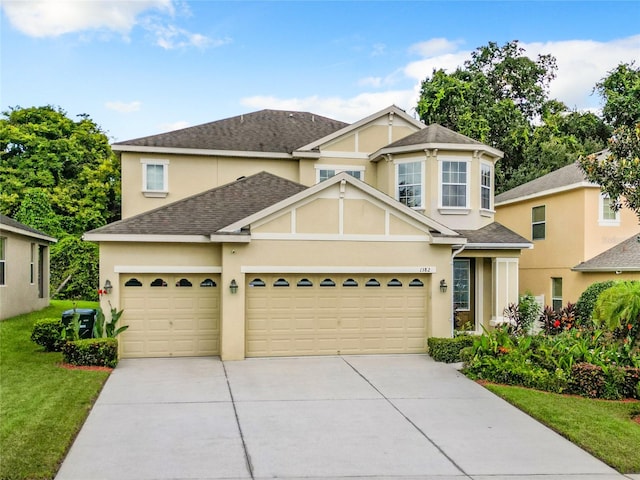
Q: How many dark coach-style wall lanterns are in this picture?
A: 3